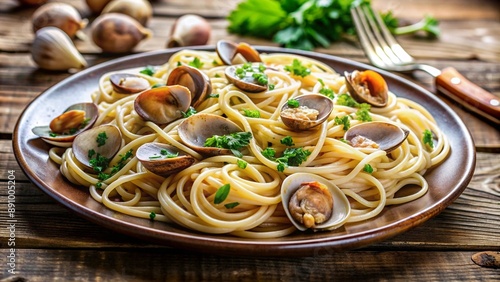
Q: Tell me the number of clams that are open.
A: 13